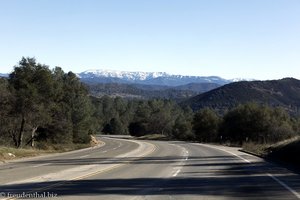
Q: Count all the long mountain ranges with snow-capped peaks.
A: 1